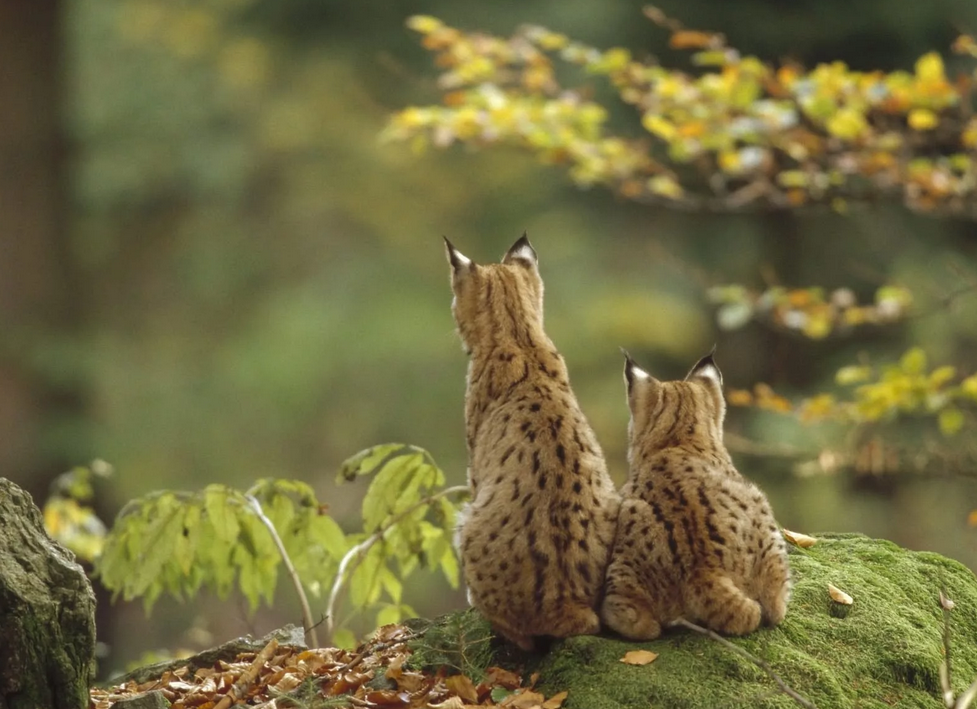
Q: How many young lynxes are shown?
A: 2